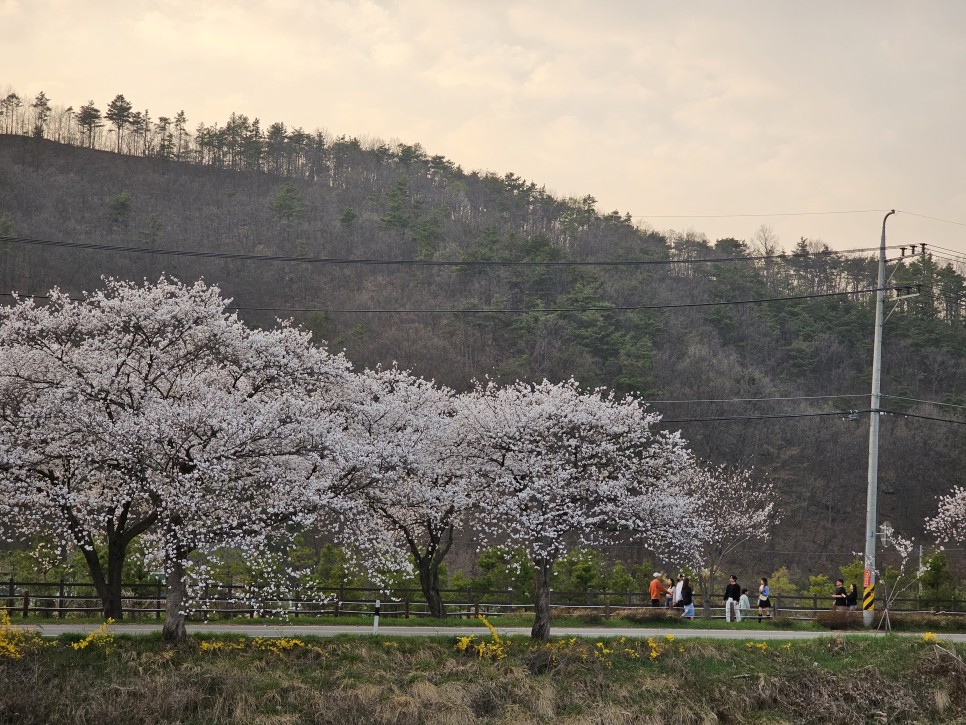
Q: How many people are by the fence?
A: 9